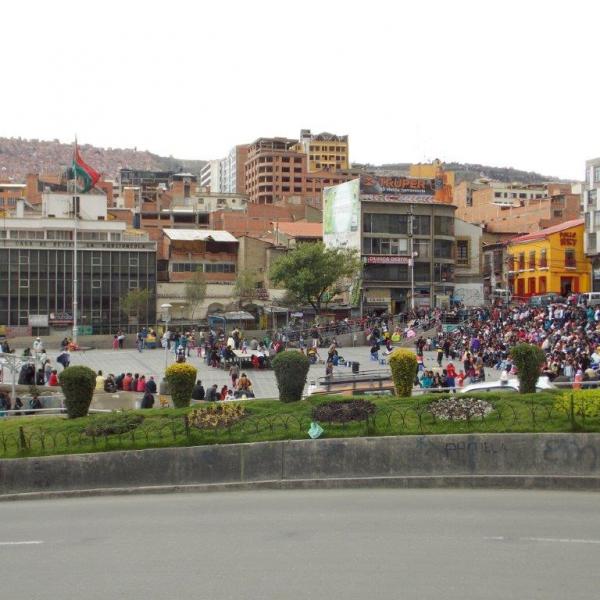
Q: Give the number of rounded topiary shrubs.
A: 5